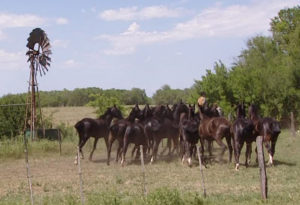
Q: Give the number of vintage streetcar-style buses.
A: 0